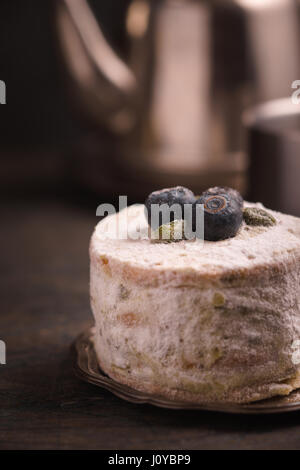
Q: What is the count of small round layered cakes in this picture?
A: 1